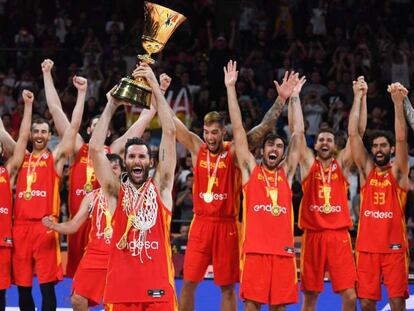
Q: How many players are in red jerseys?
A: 9